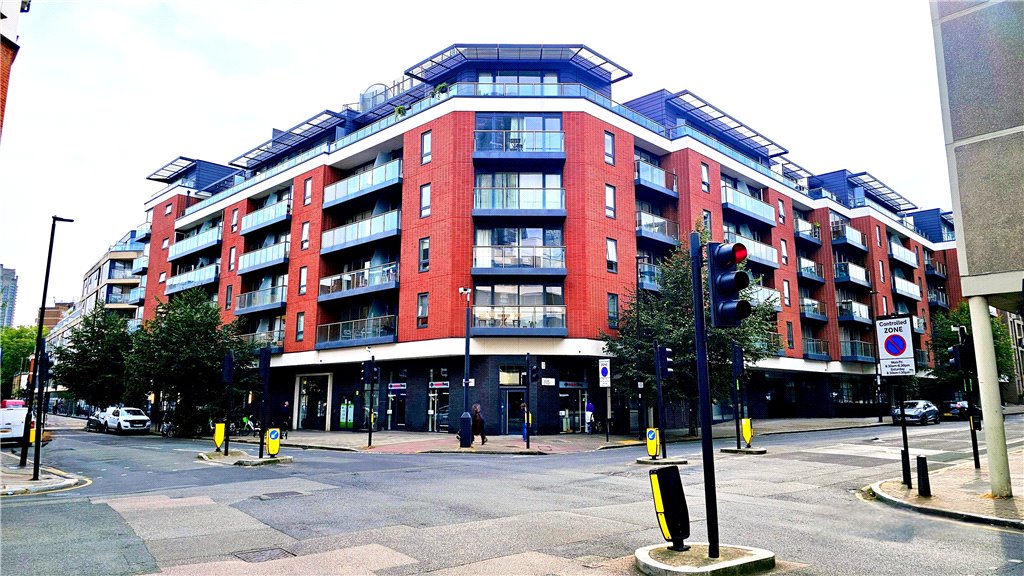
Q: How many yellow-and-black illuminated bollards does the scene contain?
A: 5